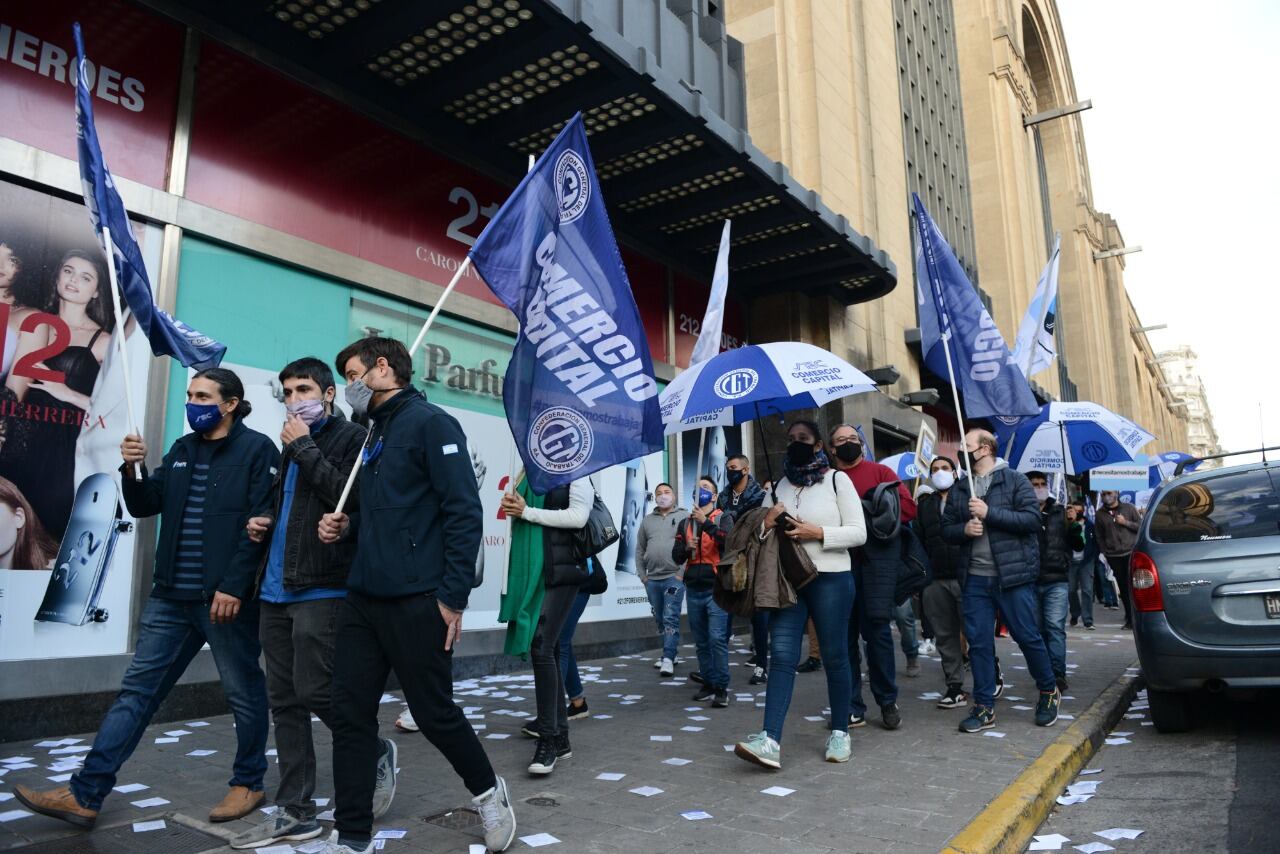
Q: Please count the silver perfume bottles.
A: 3